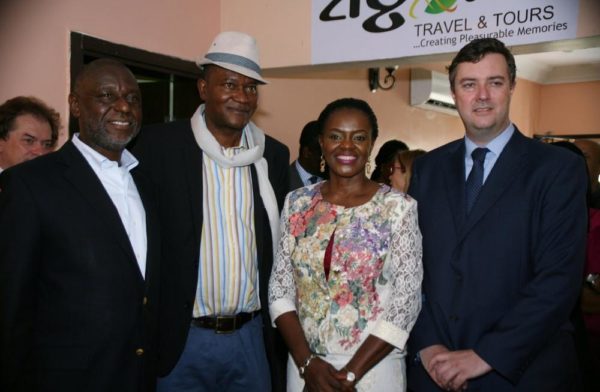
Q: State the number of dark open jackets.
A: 1